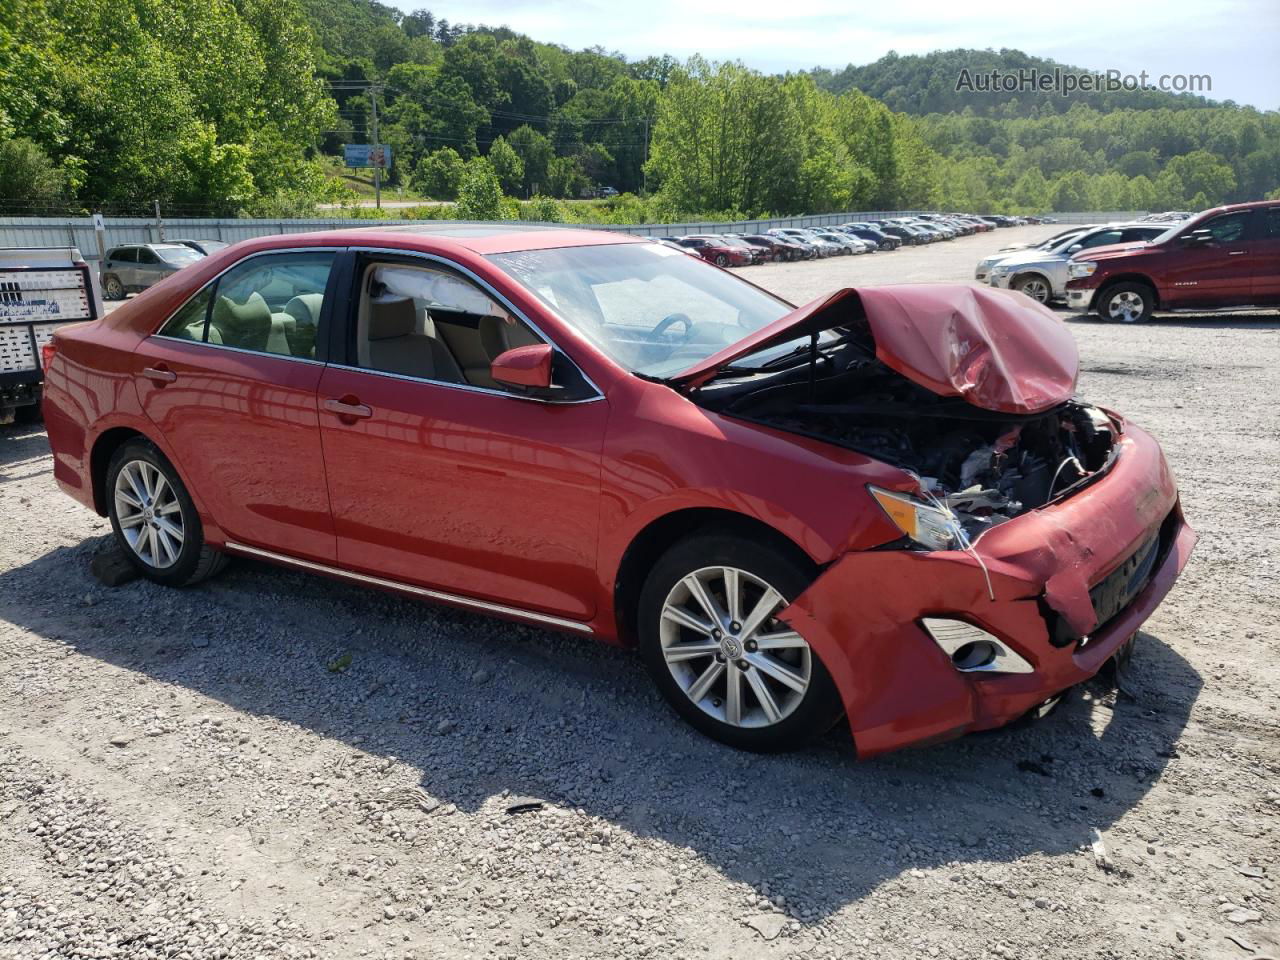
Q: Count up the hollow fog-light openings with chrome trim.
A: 1